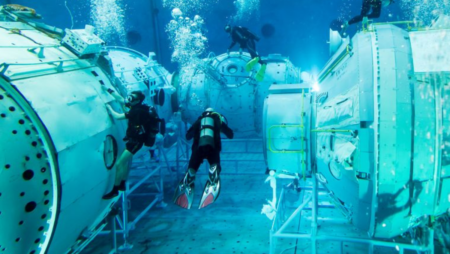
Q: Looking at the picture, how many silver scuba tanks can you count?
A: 1